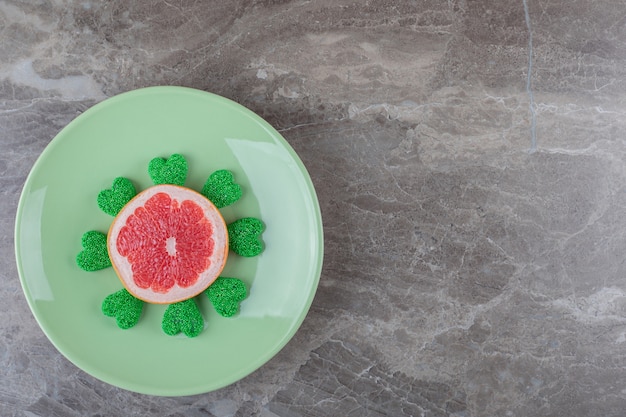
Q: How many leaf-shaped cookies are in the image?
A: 8